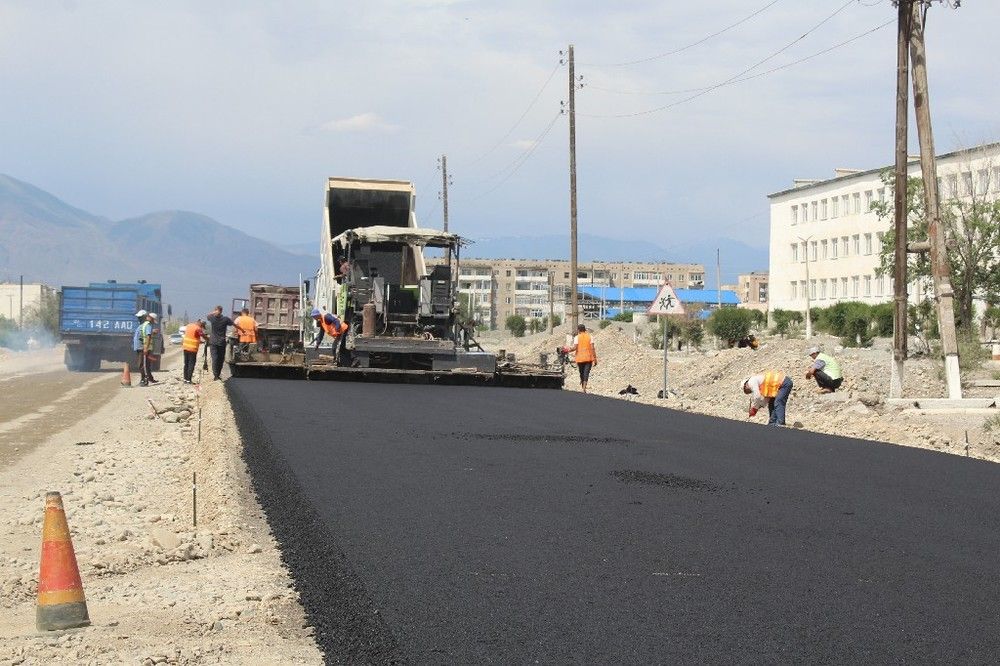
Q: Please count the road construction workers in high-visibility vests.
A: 7